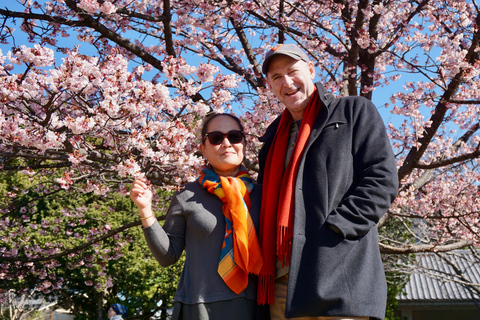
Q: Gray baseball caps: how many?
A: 1